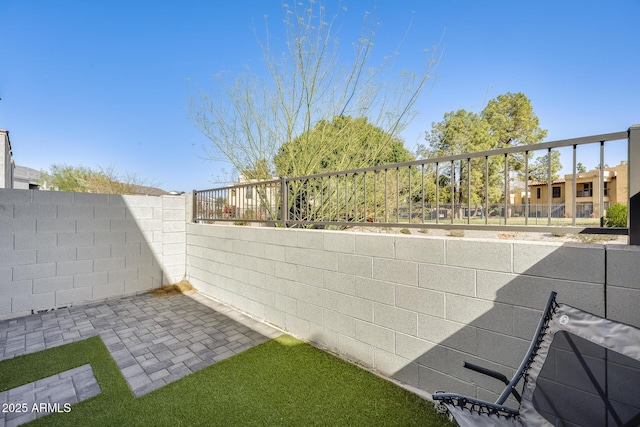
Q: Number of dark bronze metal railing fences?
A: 1